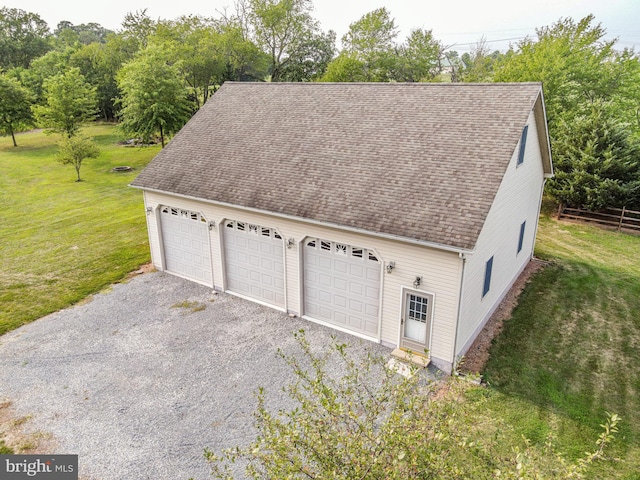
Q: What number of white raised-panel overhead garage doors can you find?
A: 3